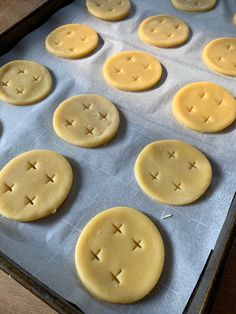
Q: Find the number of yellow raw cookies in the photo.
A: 12